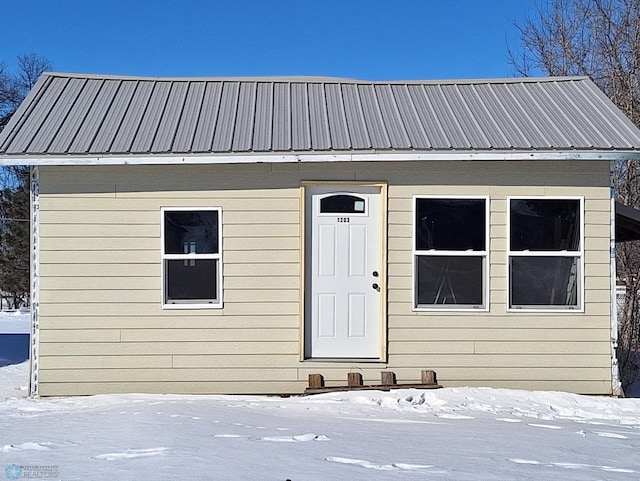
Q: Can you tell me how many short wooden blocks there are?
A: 4